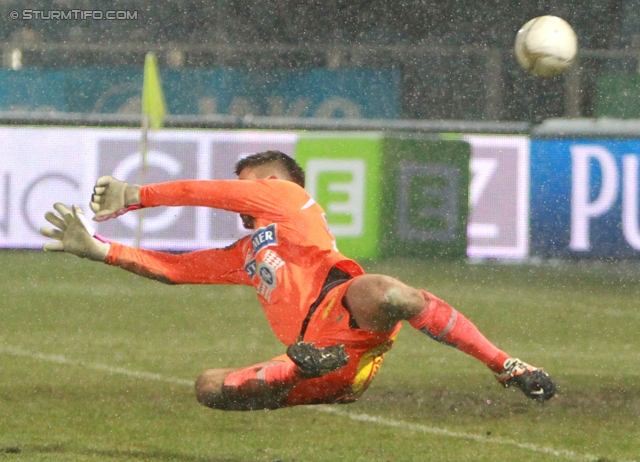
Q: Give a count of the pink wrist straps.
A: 2